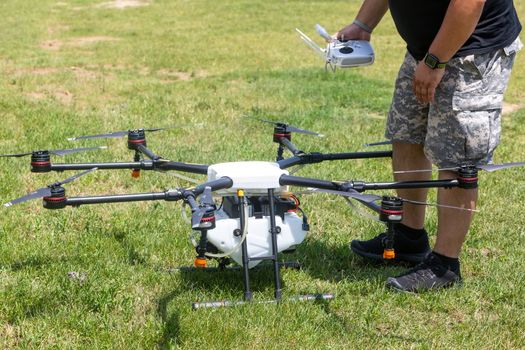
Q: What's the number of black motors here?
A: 7